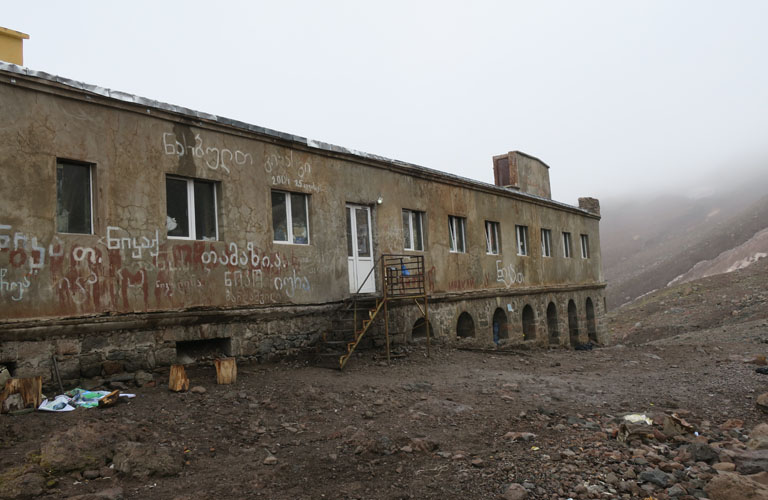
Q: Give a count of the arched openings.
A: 7